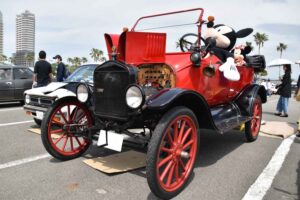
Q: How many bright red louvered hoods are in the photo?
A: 1